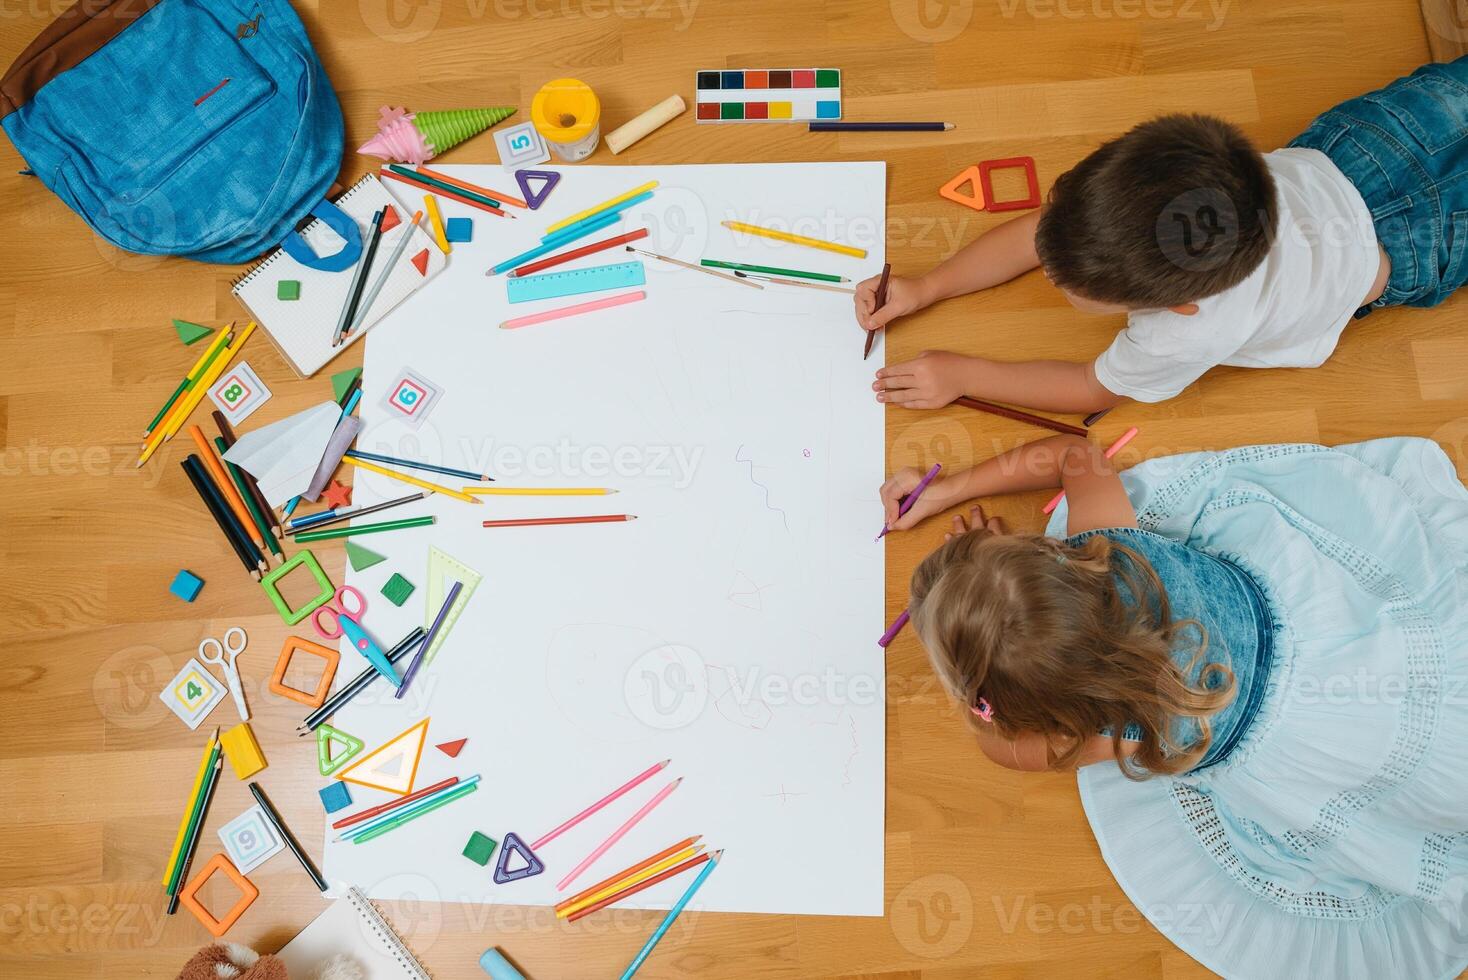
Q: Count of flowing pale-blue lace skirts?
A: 1